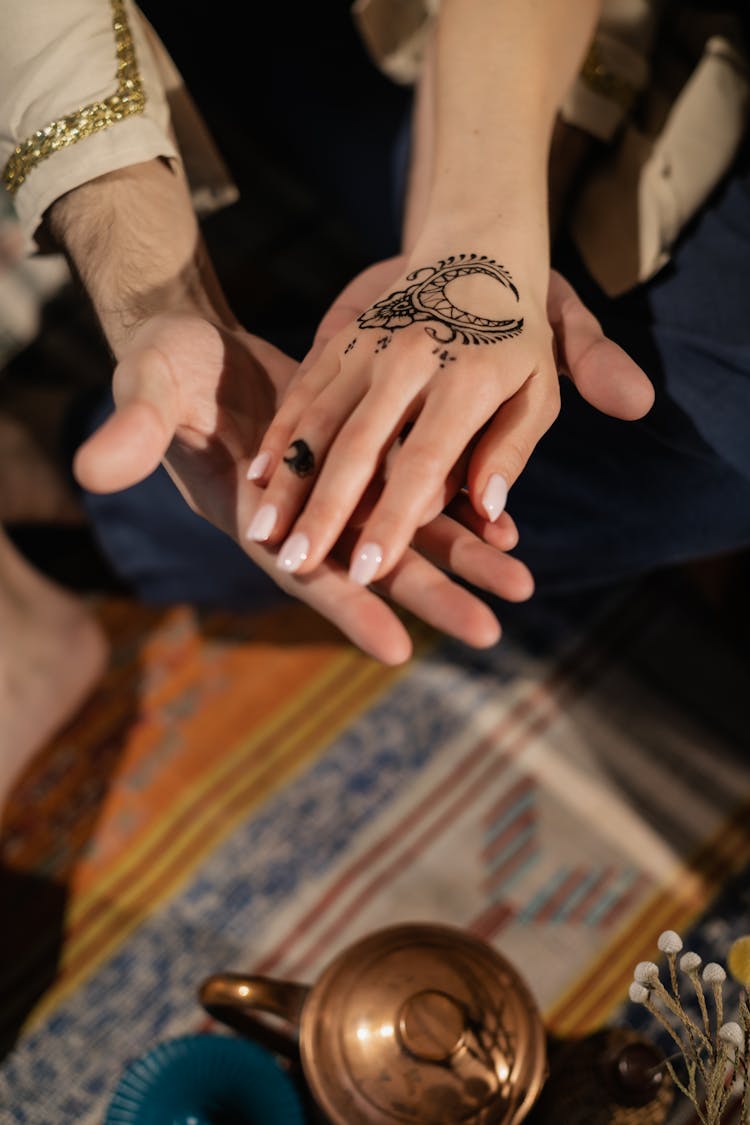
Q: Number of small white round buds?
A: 6